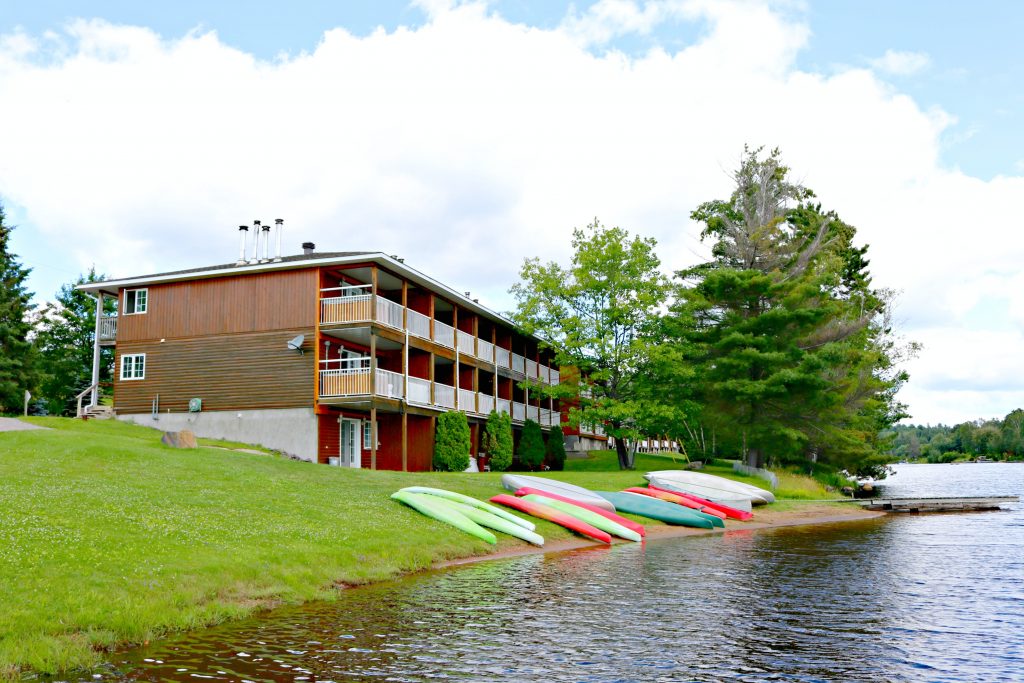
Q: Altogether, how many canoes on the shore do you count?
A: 14